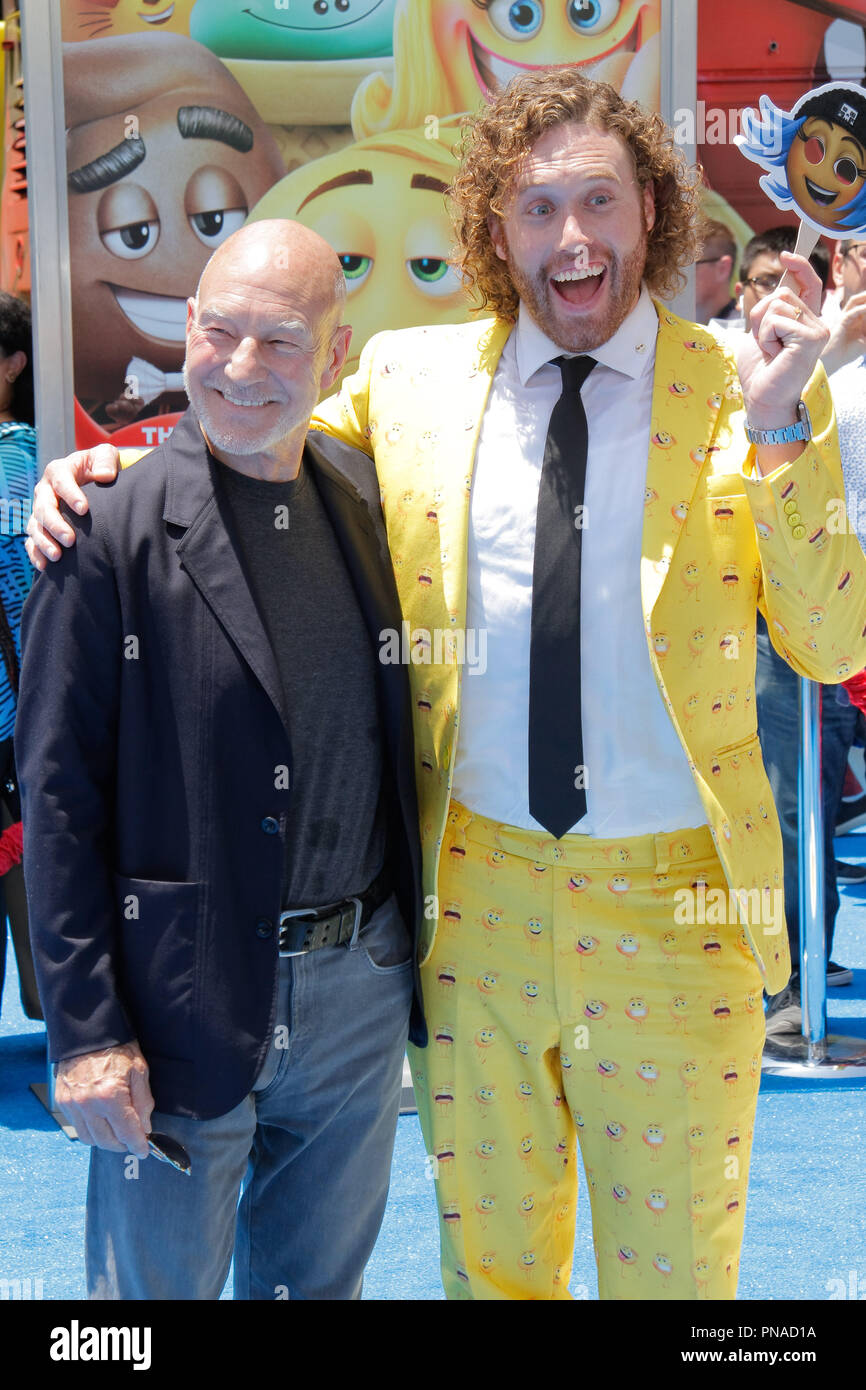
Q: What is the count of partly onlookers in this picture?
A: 4